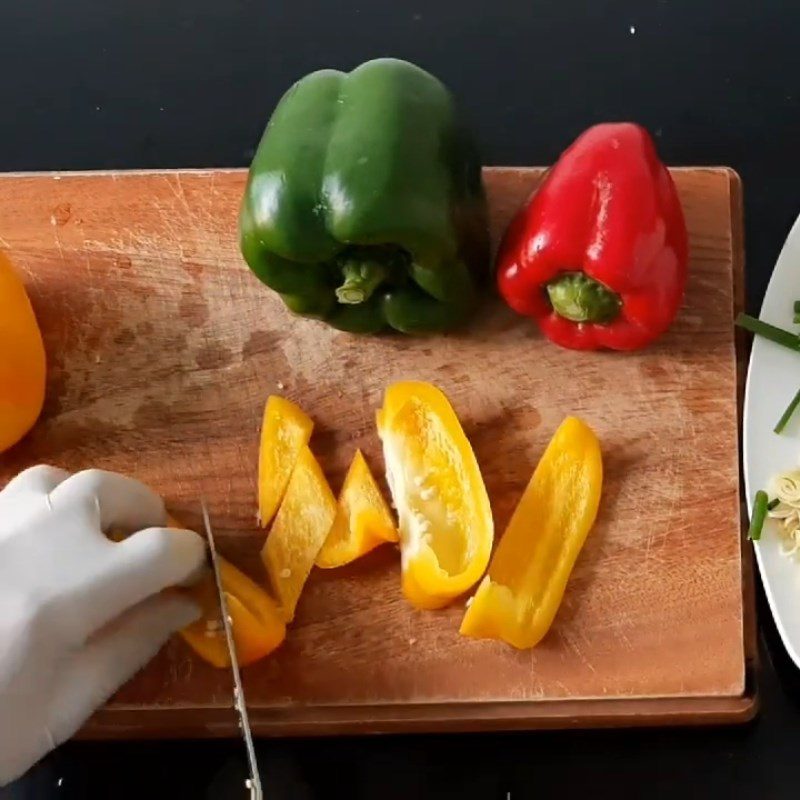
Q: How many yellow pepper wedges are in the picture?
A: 6